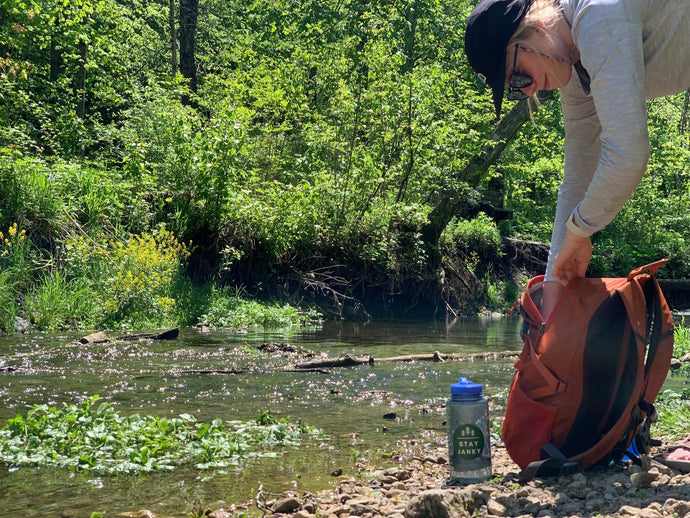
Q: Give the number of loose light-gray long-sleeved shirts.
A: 1